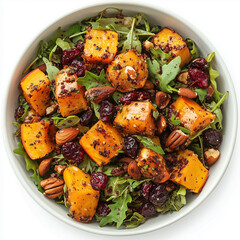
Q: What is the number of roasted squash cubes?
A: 12